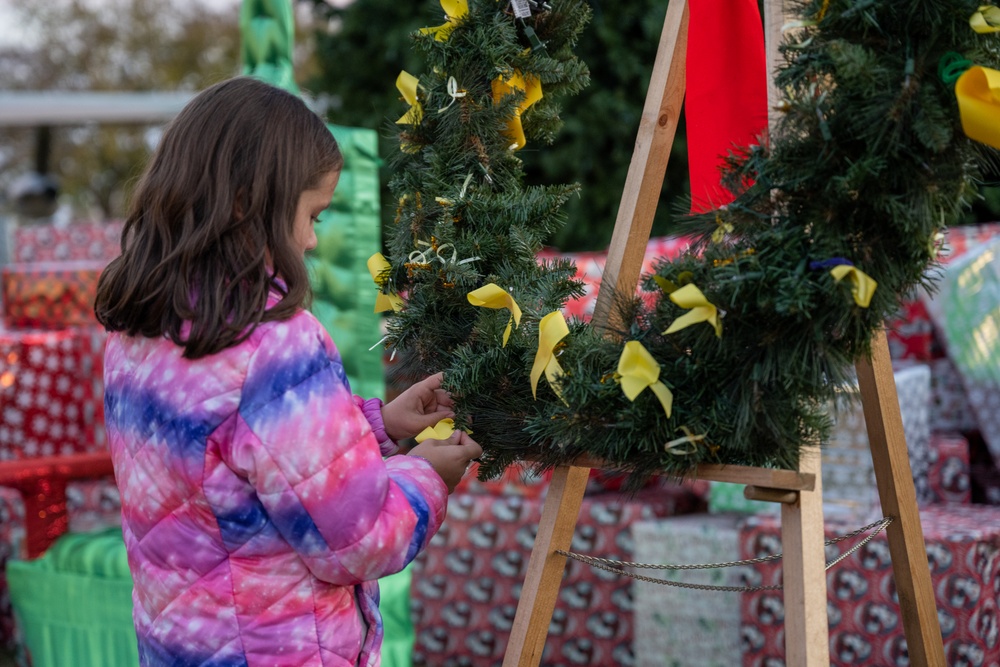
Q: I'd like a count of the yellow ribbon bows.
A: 12